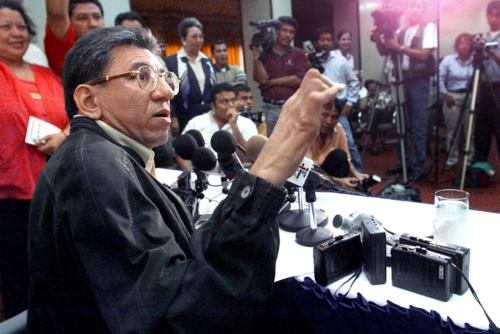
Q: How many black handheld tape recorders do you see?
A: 4